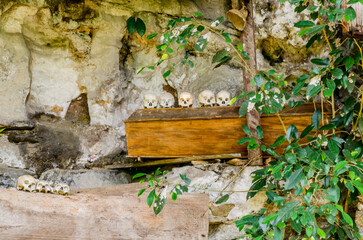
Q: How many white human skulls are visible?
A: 8